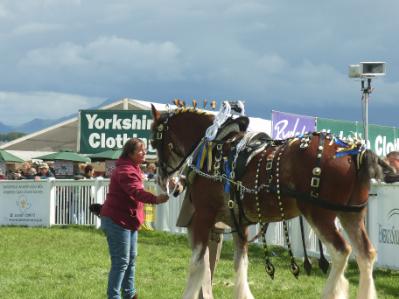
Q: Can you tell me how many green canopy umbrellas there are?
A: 3